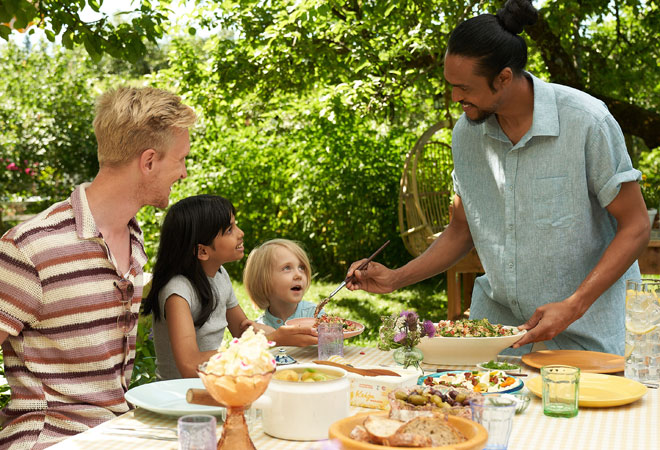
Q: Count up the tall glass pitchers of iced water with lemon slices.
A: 1